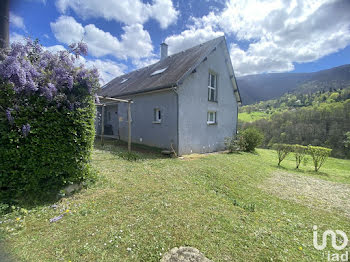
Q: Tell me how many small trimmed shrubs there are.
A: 3